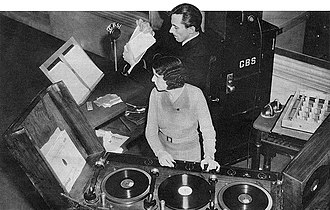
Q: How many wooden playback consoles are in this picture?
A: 1